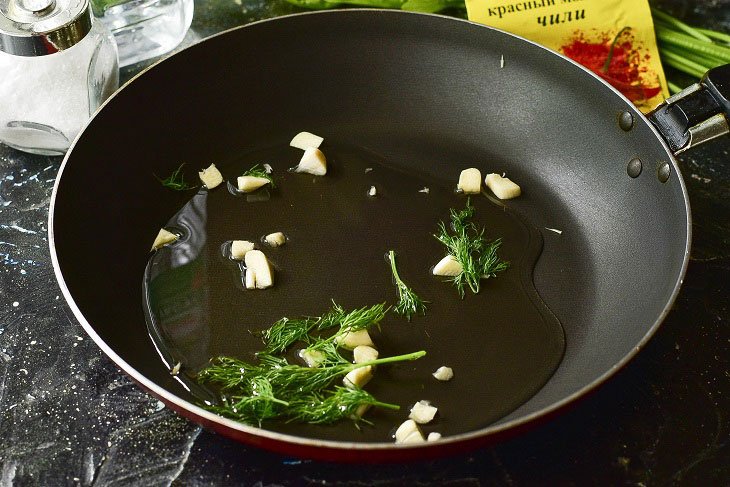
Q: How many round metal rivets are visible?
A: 3